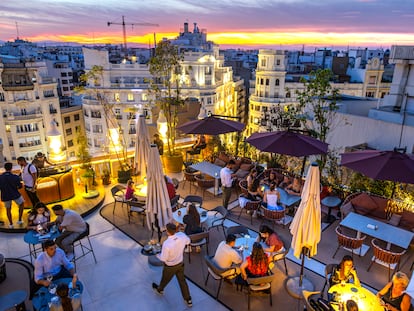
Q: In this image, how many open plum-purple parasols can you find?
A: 3